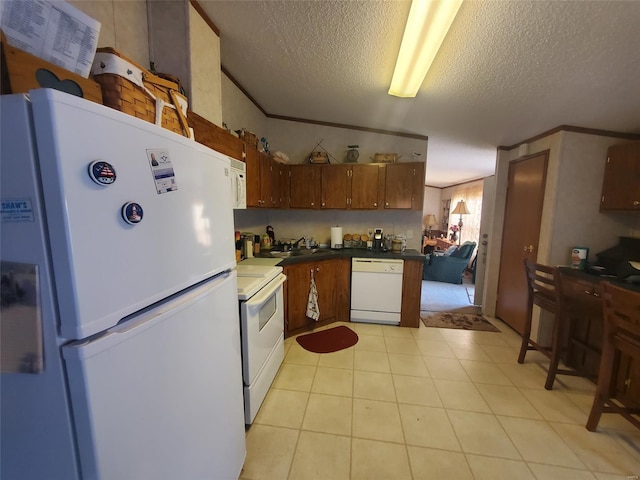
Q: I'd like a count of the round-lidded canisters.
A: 3